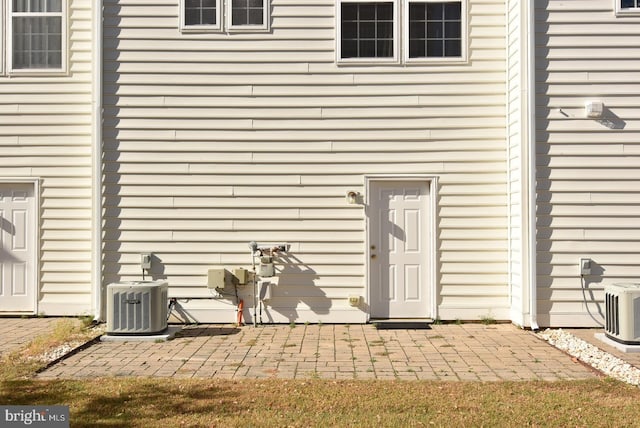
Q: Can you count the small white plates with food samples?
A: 0